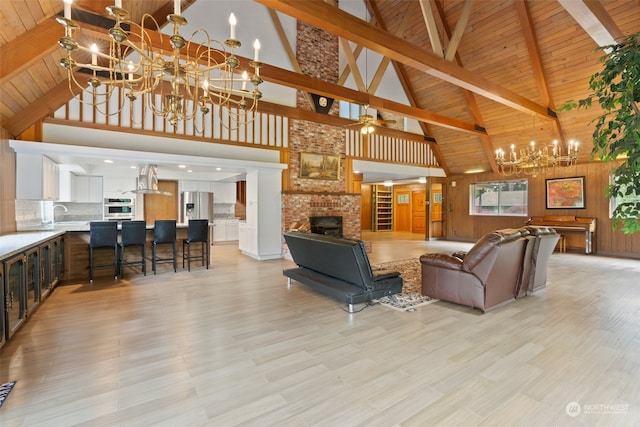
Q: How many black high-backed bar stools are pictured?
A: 4